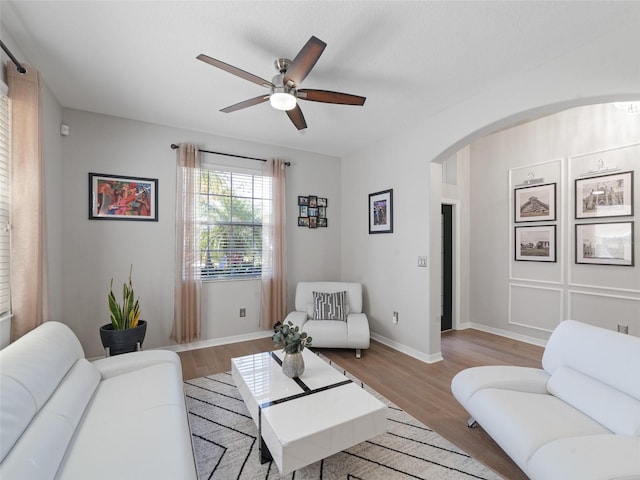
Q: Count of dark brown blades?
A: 5